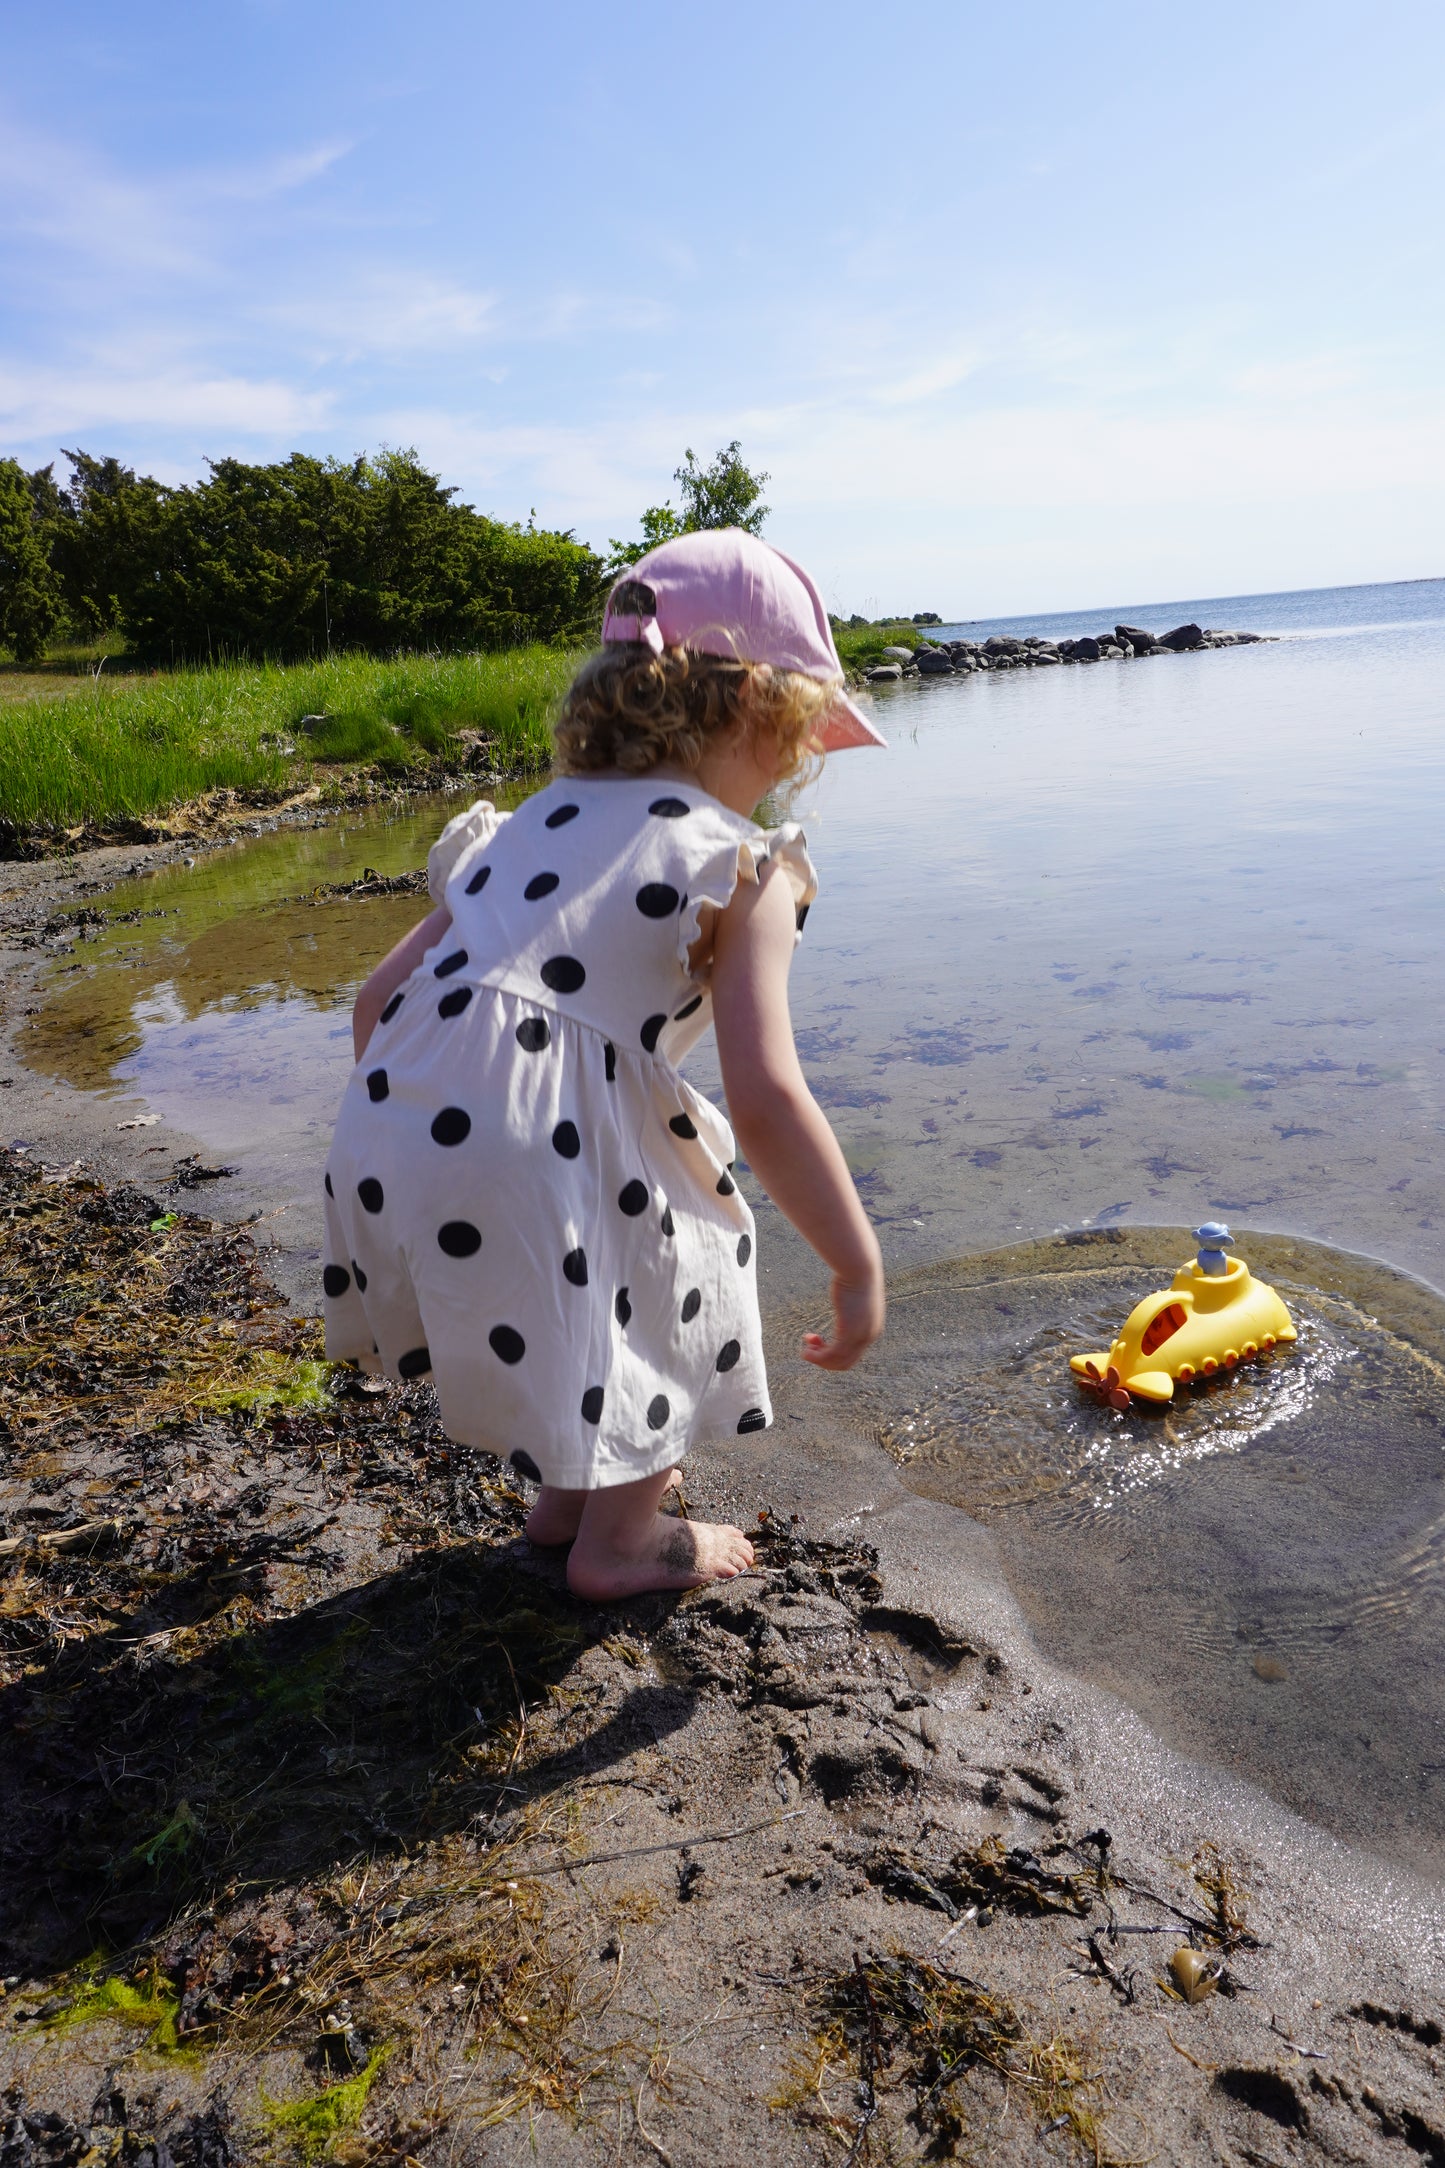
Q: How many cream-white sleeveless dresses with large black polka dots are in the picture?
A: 1